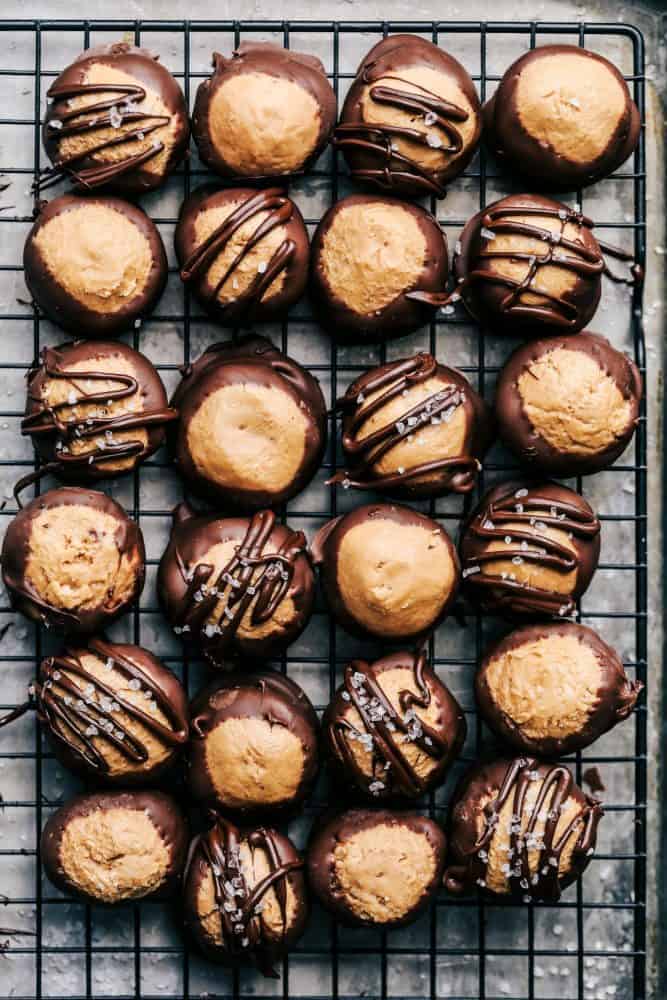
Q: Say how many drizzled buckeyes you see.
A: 12